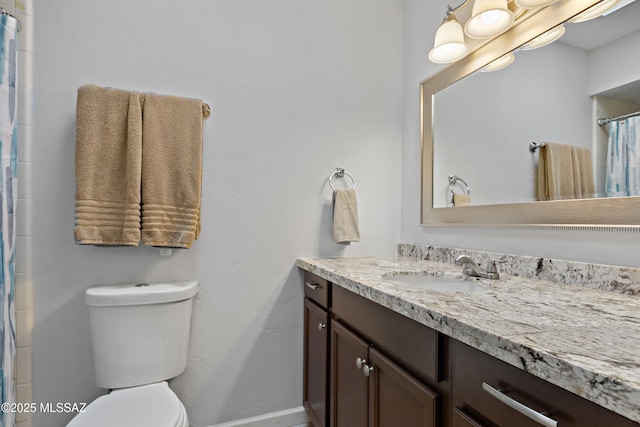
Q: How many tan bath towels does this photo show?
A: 2